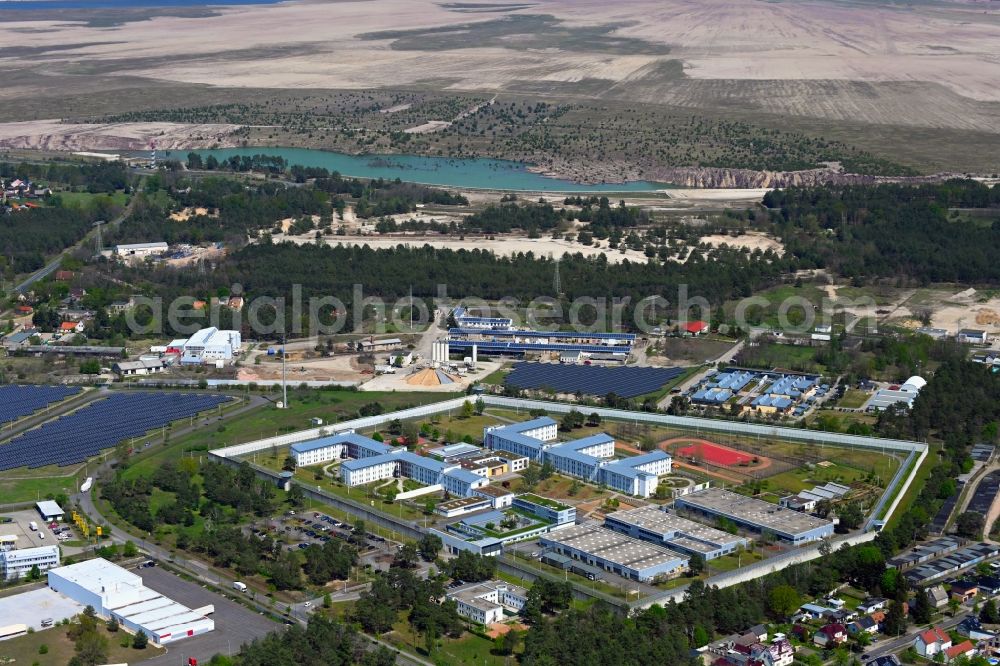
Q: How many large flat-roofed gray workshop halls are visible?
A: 3